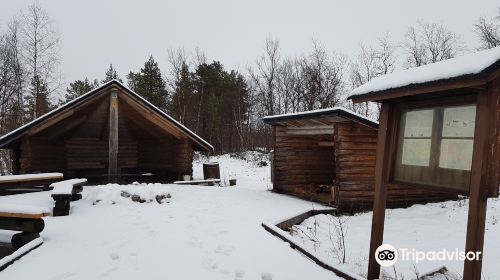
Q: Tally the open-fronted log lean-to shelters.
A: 2